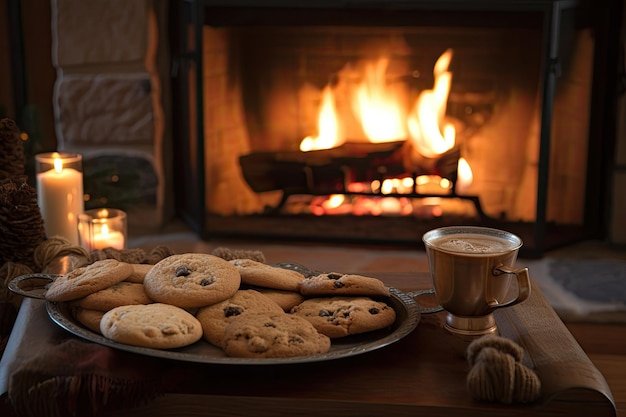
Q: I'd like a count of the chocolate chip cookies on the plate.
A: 12